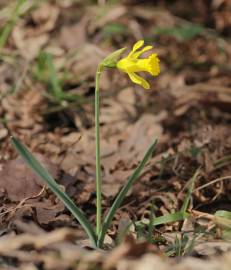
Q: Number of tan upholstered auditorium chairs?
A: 0